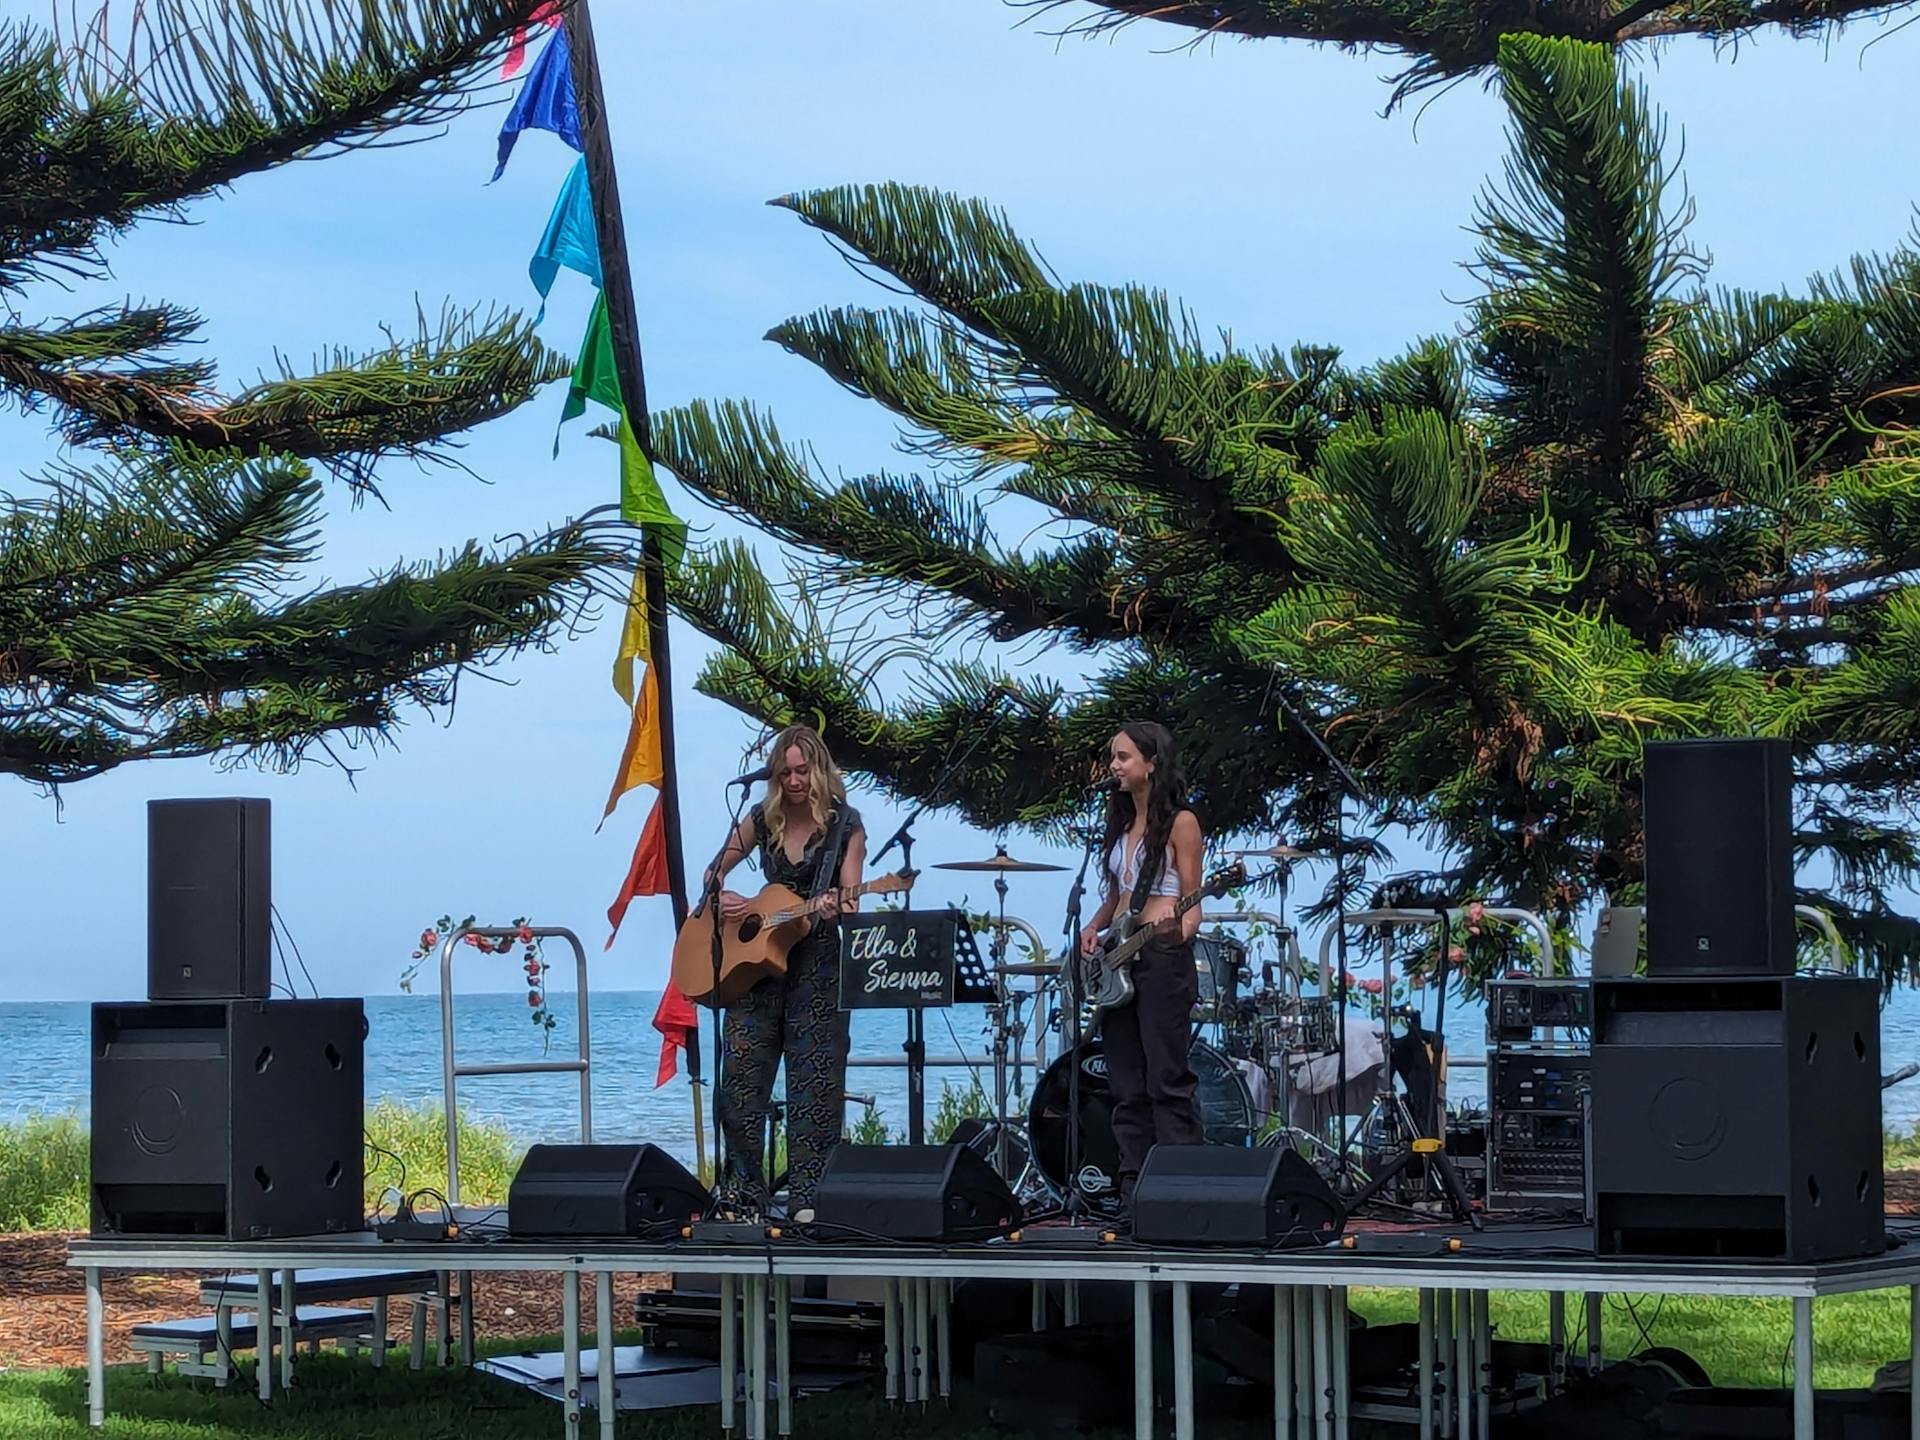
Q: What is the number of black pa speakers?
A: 7